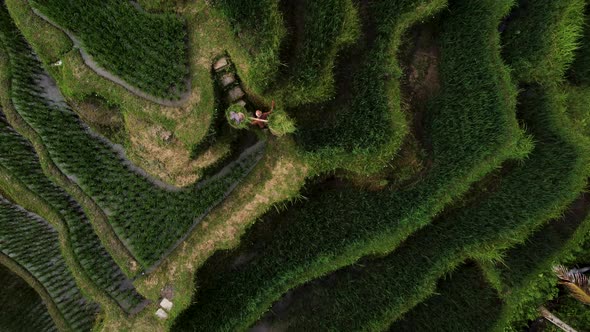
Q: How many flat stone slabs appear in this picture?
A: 6